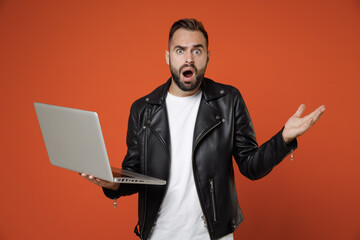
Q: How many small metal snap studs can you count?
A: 6